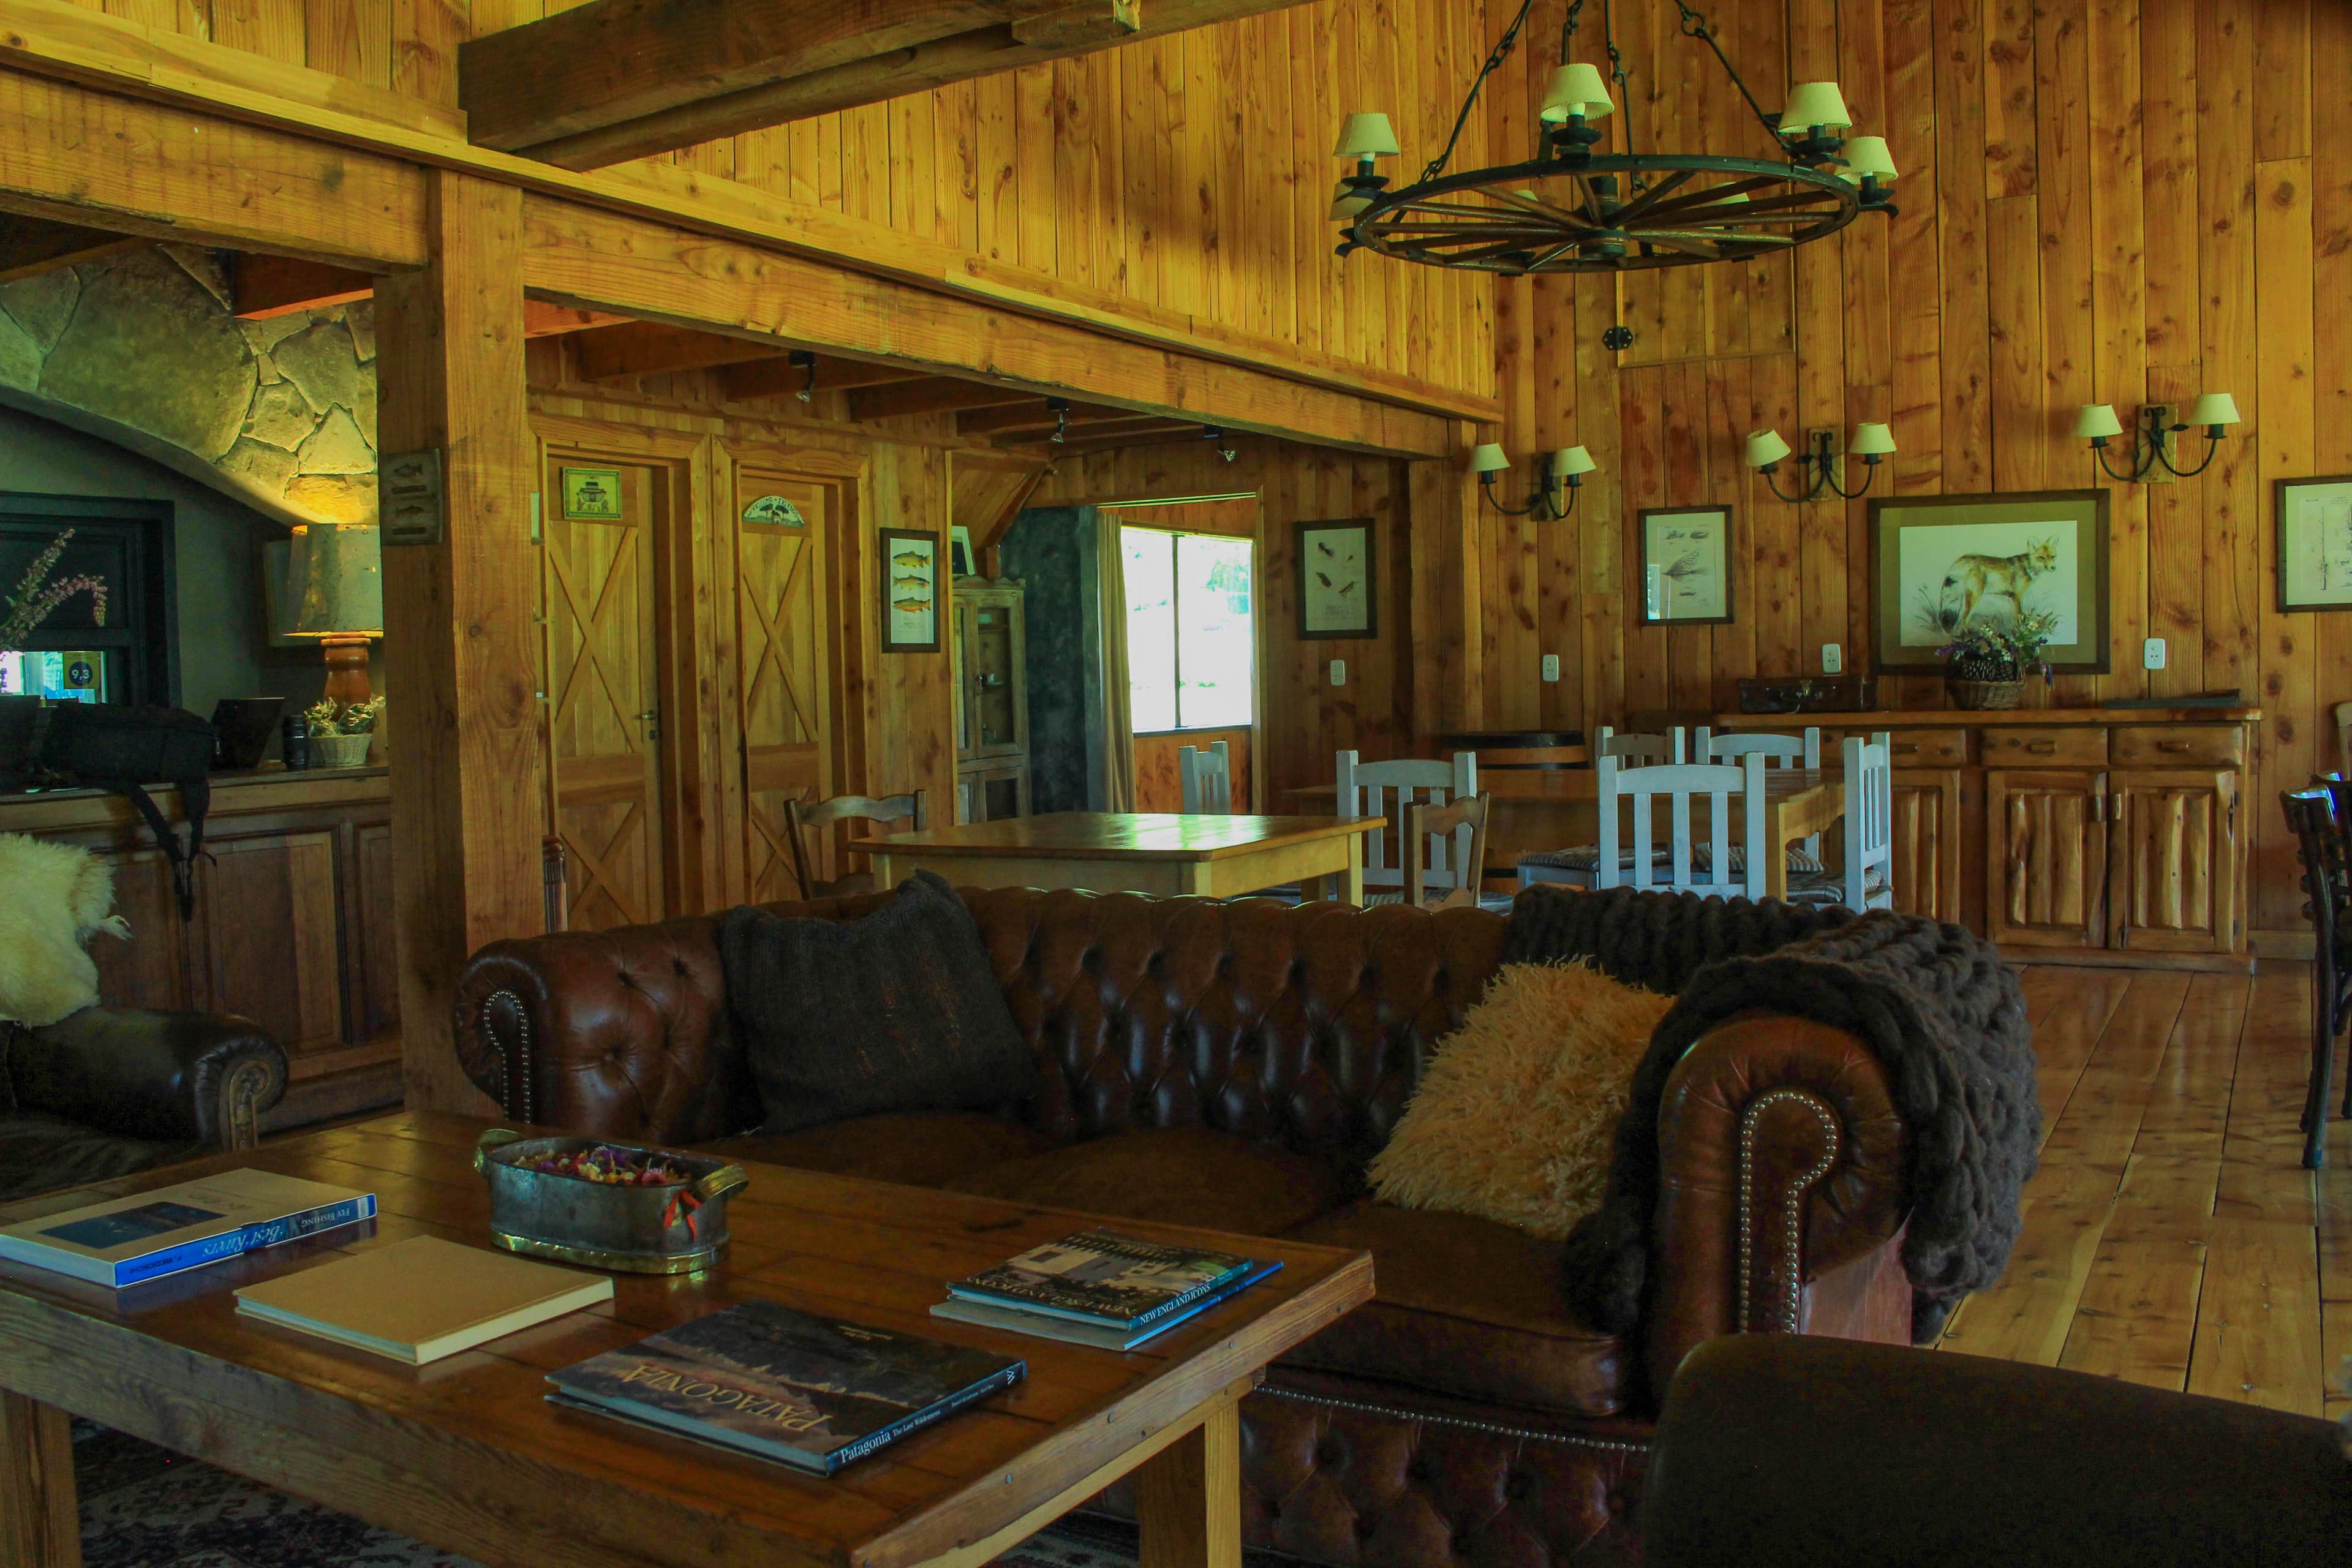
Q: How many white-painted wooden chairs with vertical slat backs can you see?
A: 6